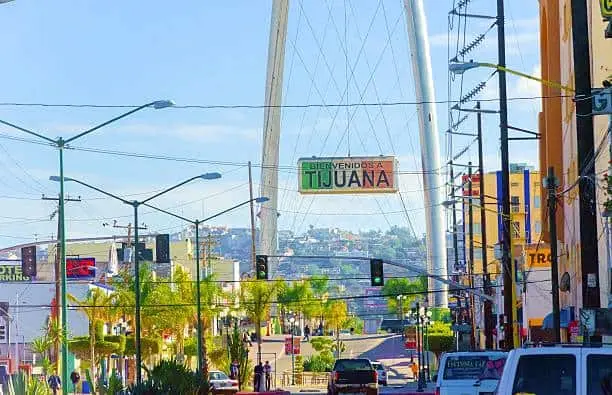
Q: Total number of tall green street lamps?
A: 3